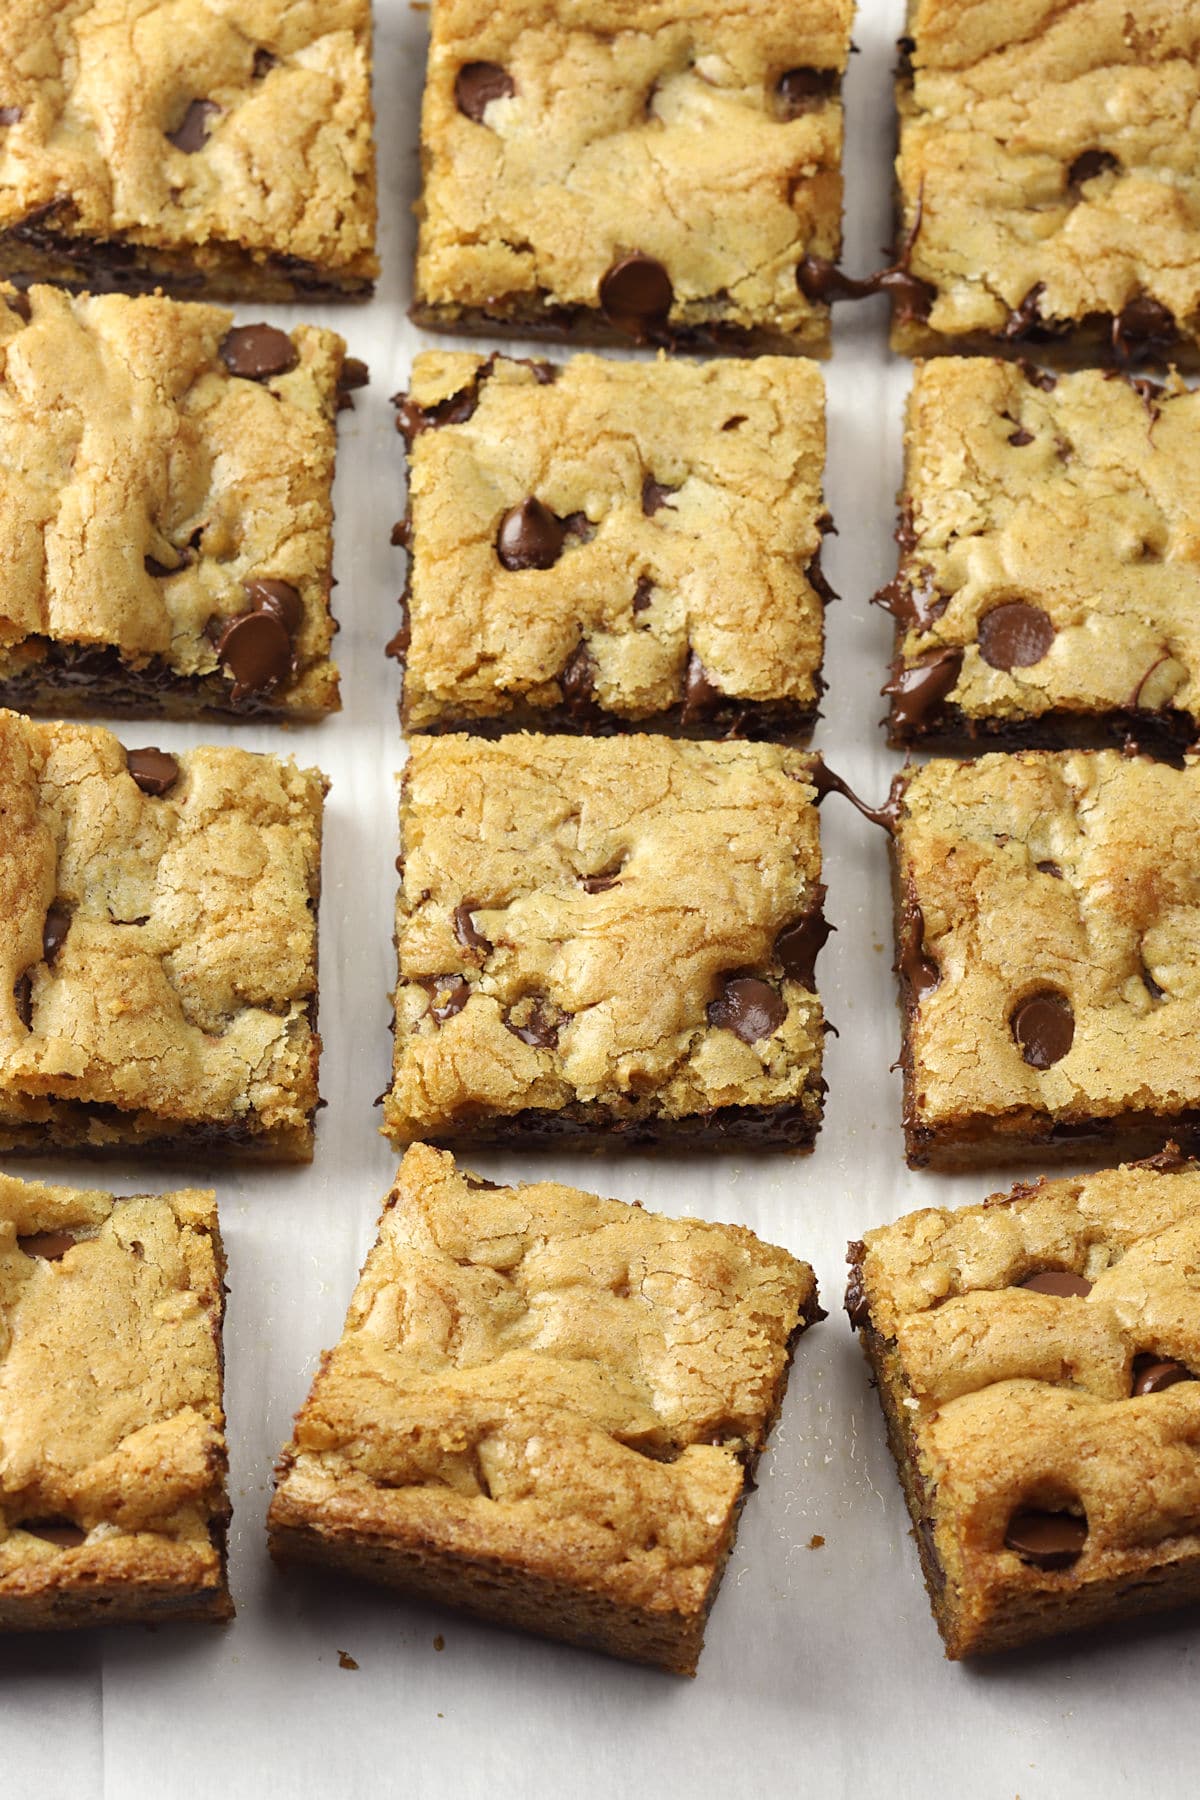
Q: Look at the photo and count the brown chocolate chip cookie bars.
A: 12